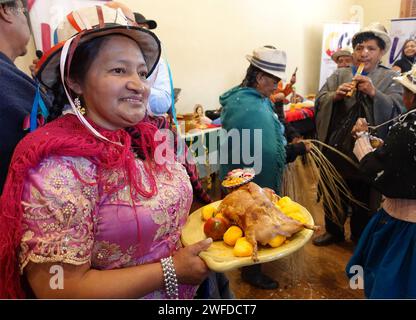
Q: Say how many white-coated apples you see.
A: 0